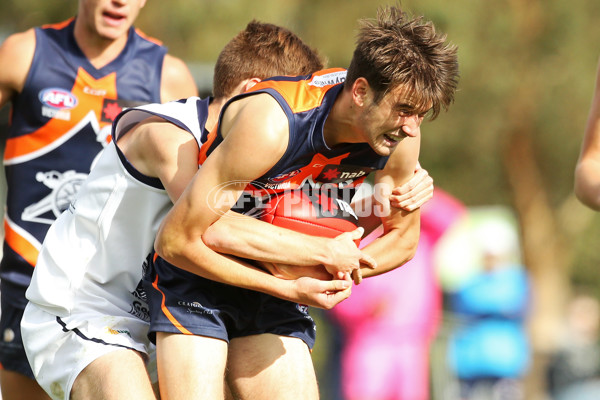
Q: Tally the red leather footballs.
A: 1